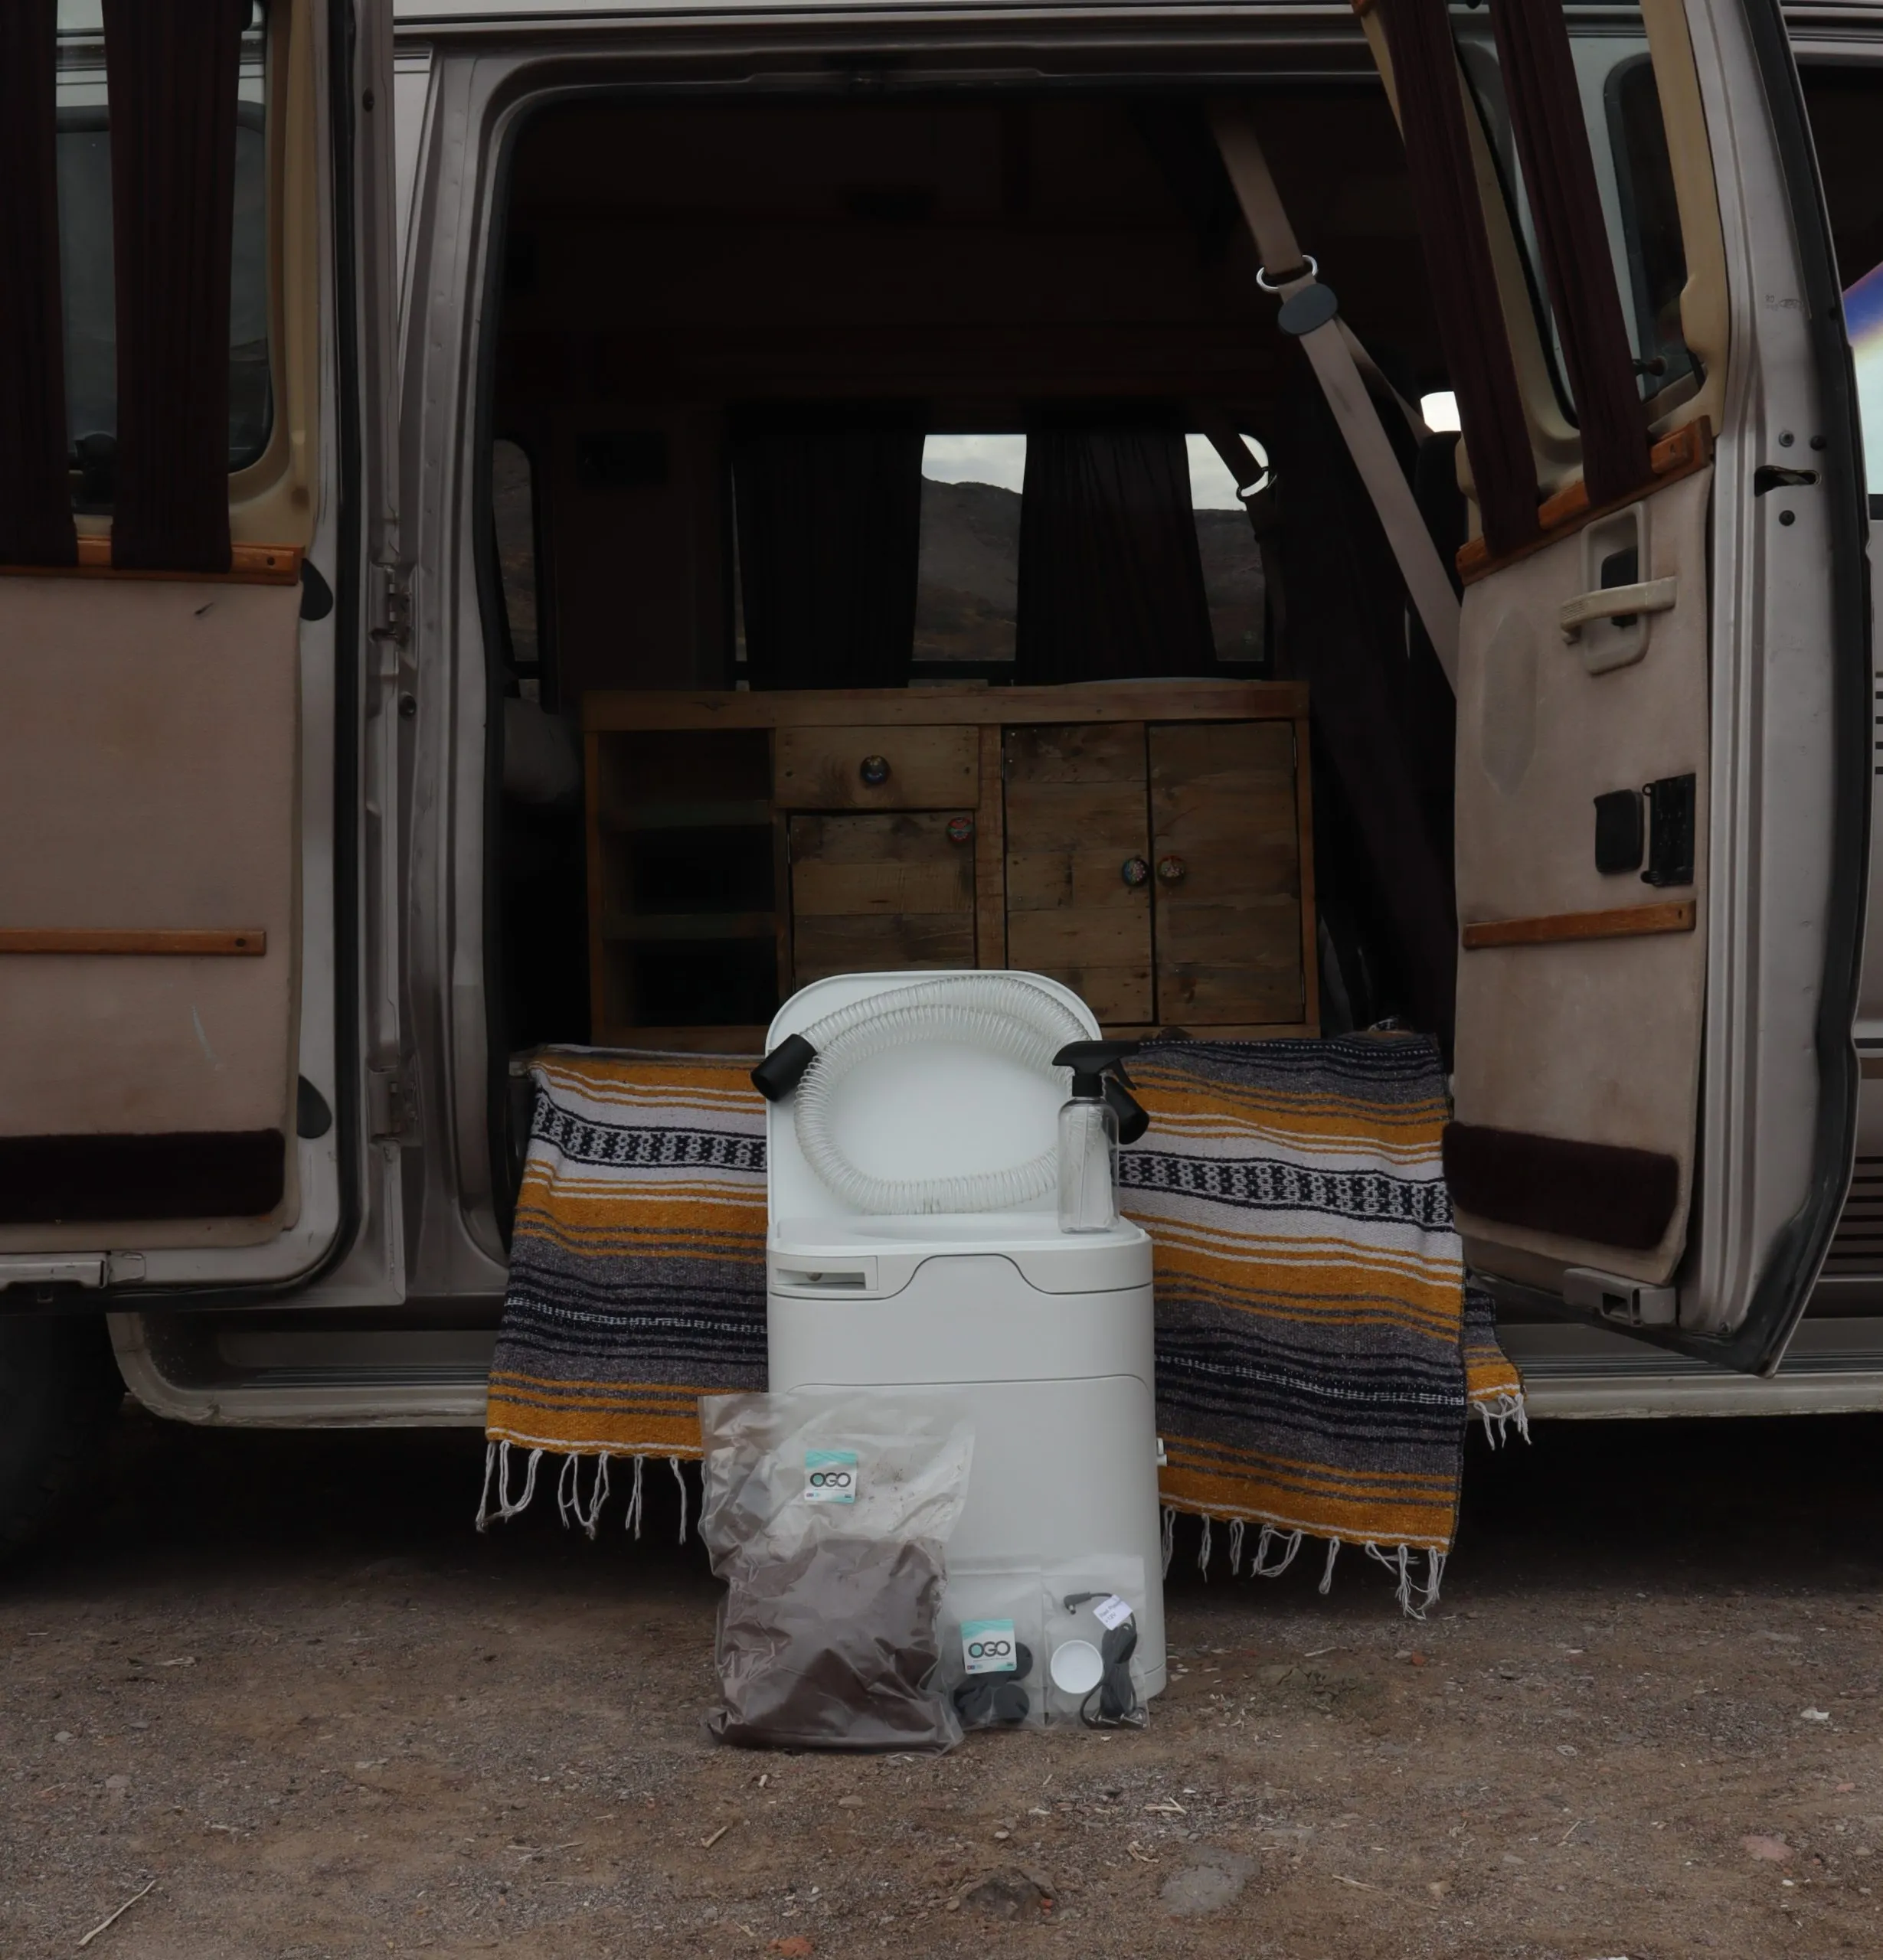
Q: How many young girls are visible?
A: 0